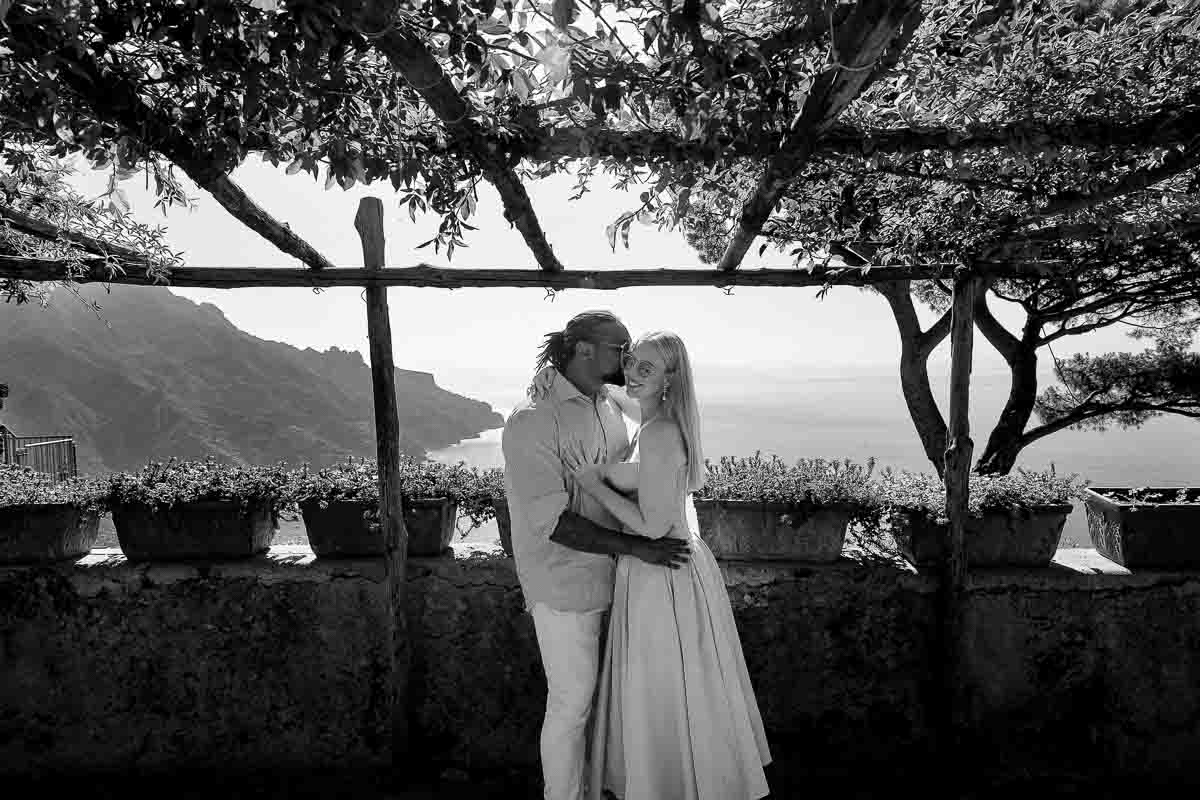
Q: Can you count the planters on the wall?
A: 7